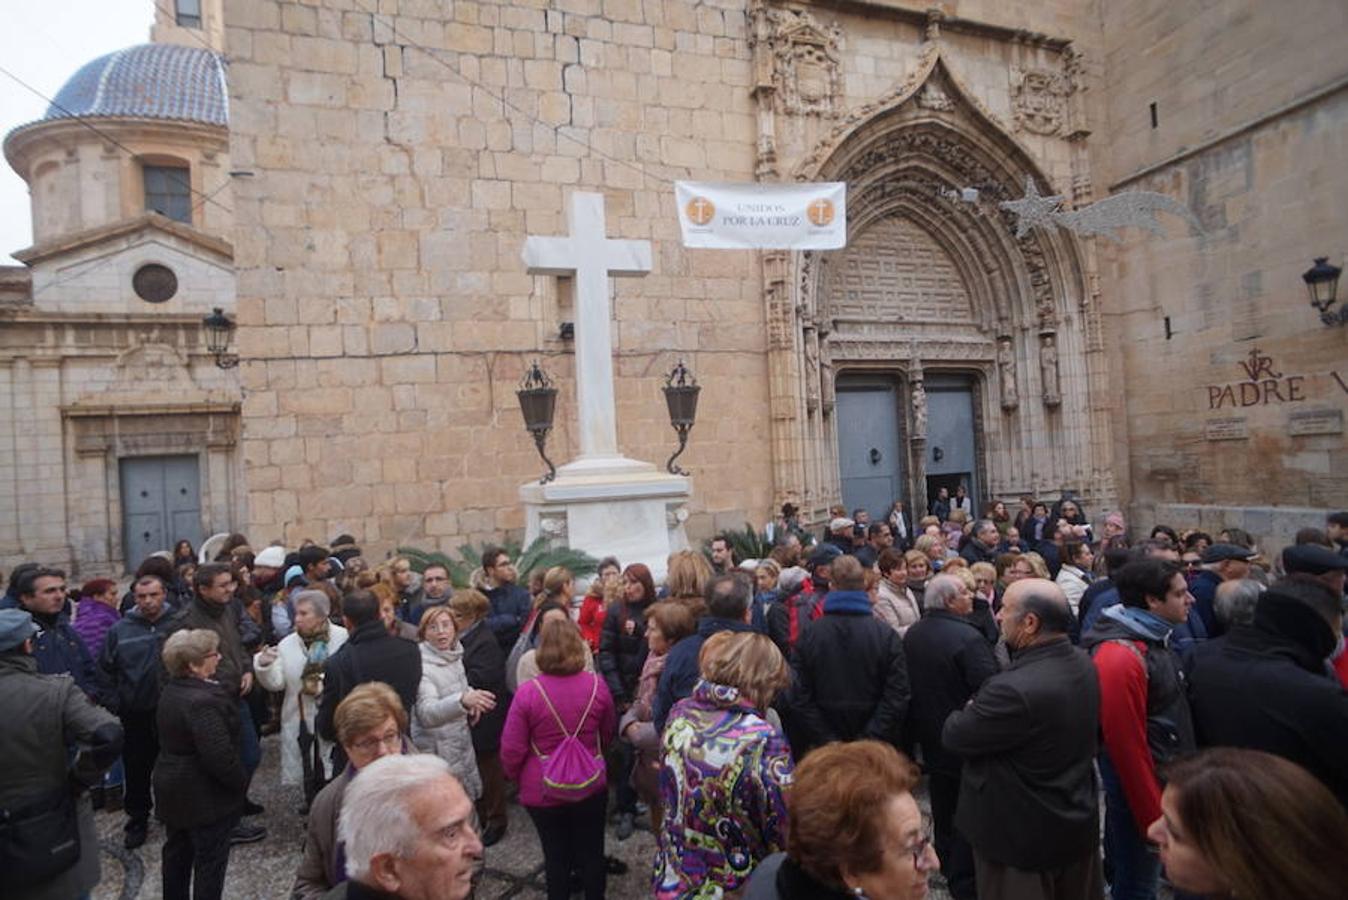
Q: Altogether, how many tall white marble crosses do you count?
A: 1